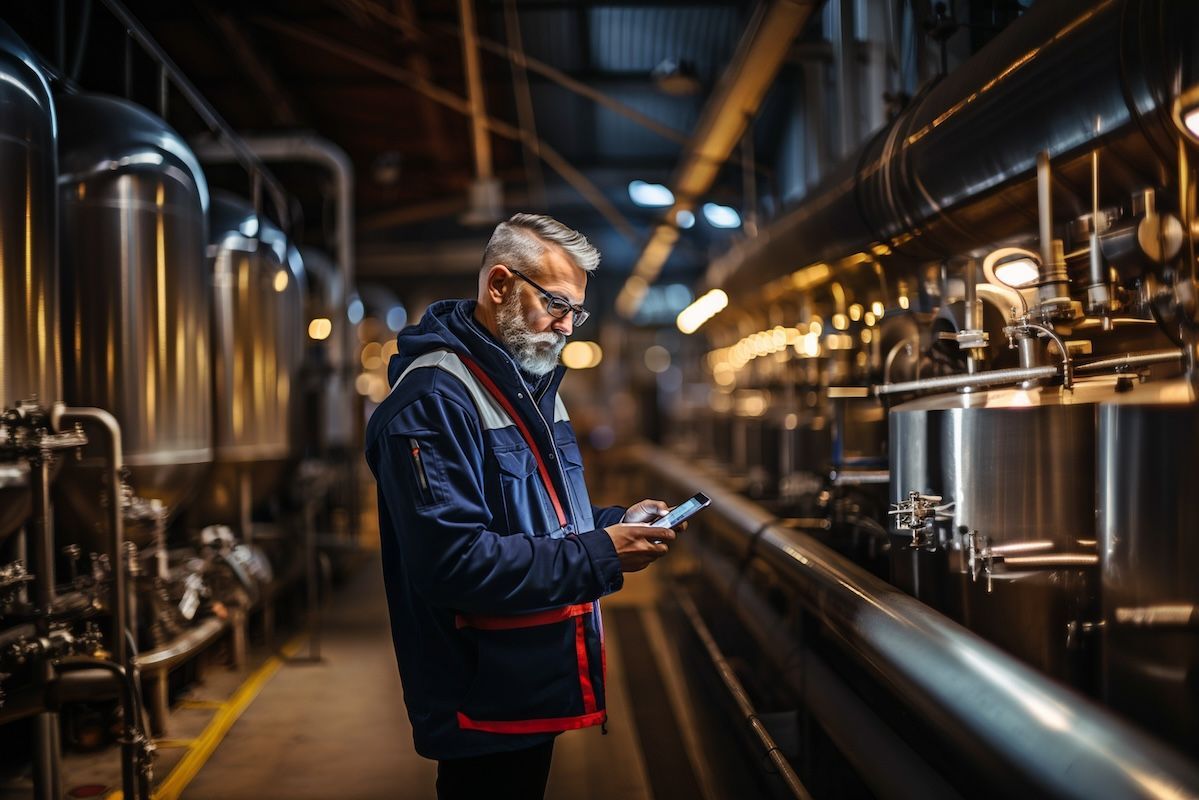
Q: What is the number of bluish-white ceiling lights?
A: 3